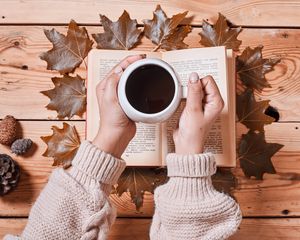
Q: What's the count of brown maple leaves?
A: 11